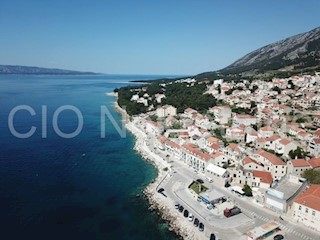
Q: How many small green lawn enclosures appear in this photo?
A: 1